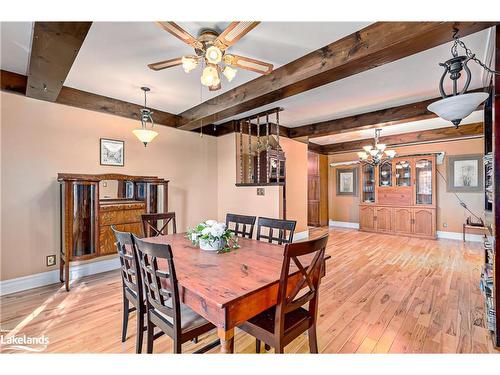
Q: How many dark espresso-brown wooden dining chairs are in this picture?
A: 6